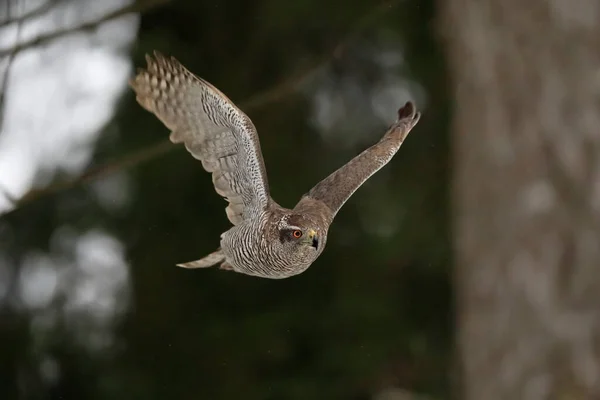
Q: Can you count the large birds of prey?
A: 1